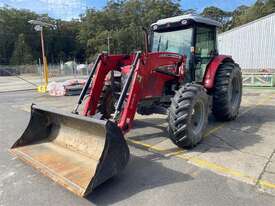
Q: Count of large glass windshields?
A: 1